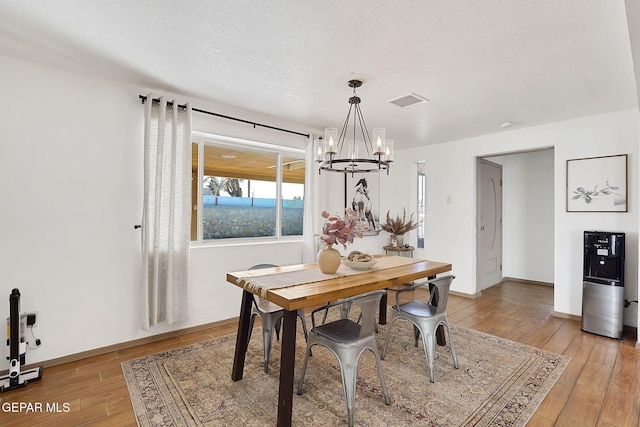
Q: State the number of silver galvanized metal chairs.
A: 4